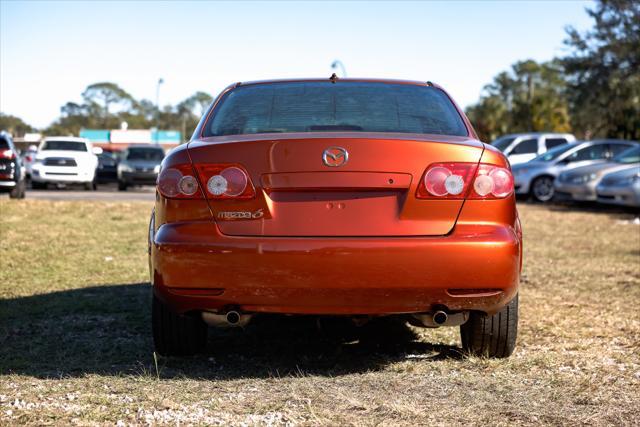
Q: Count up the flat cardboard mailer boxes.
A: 0